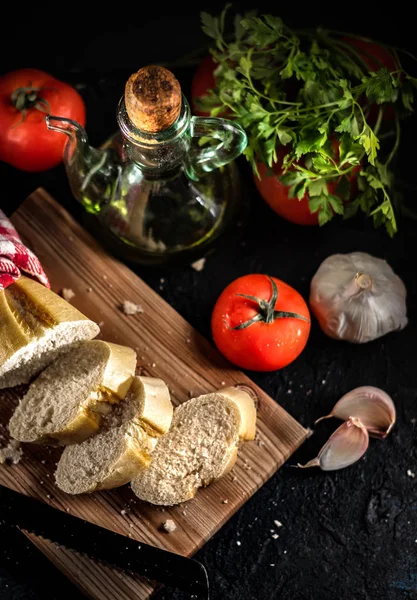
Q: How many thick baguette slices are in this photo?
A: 3